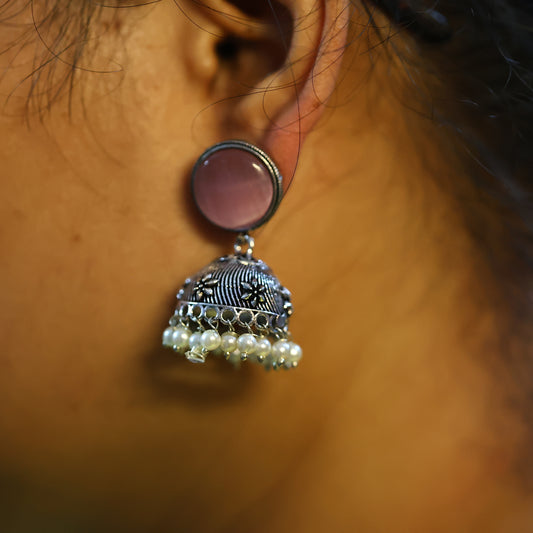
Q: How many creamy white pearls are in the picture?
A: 9